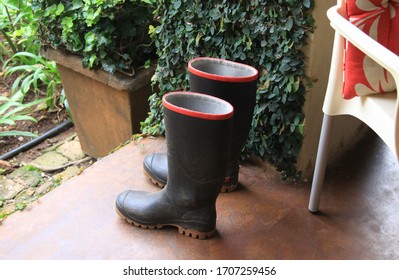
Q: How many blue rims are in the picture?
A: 0